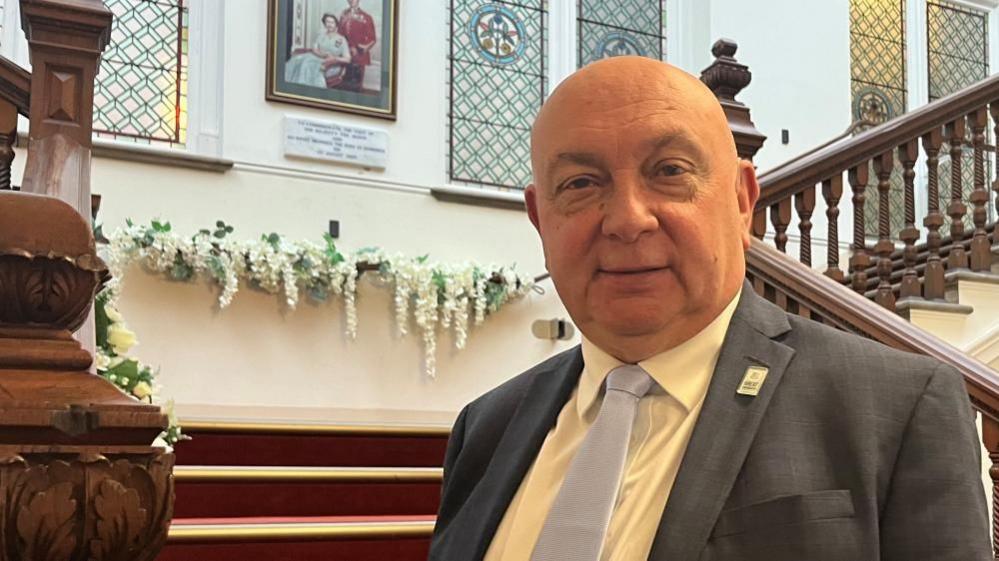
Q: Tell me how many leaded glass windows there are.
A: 5